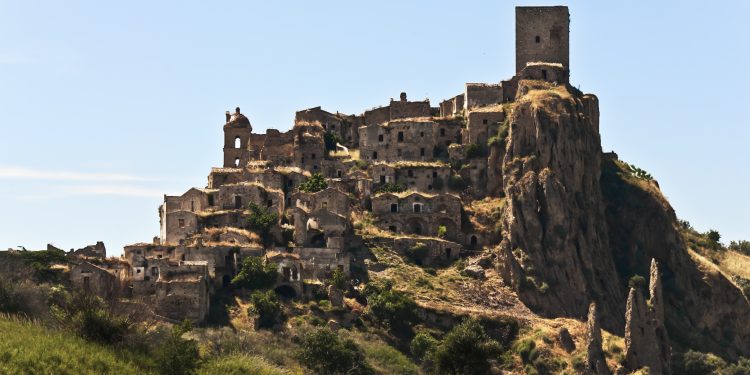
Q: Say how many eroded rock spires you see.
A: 3